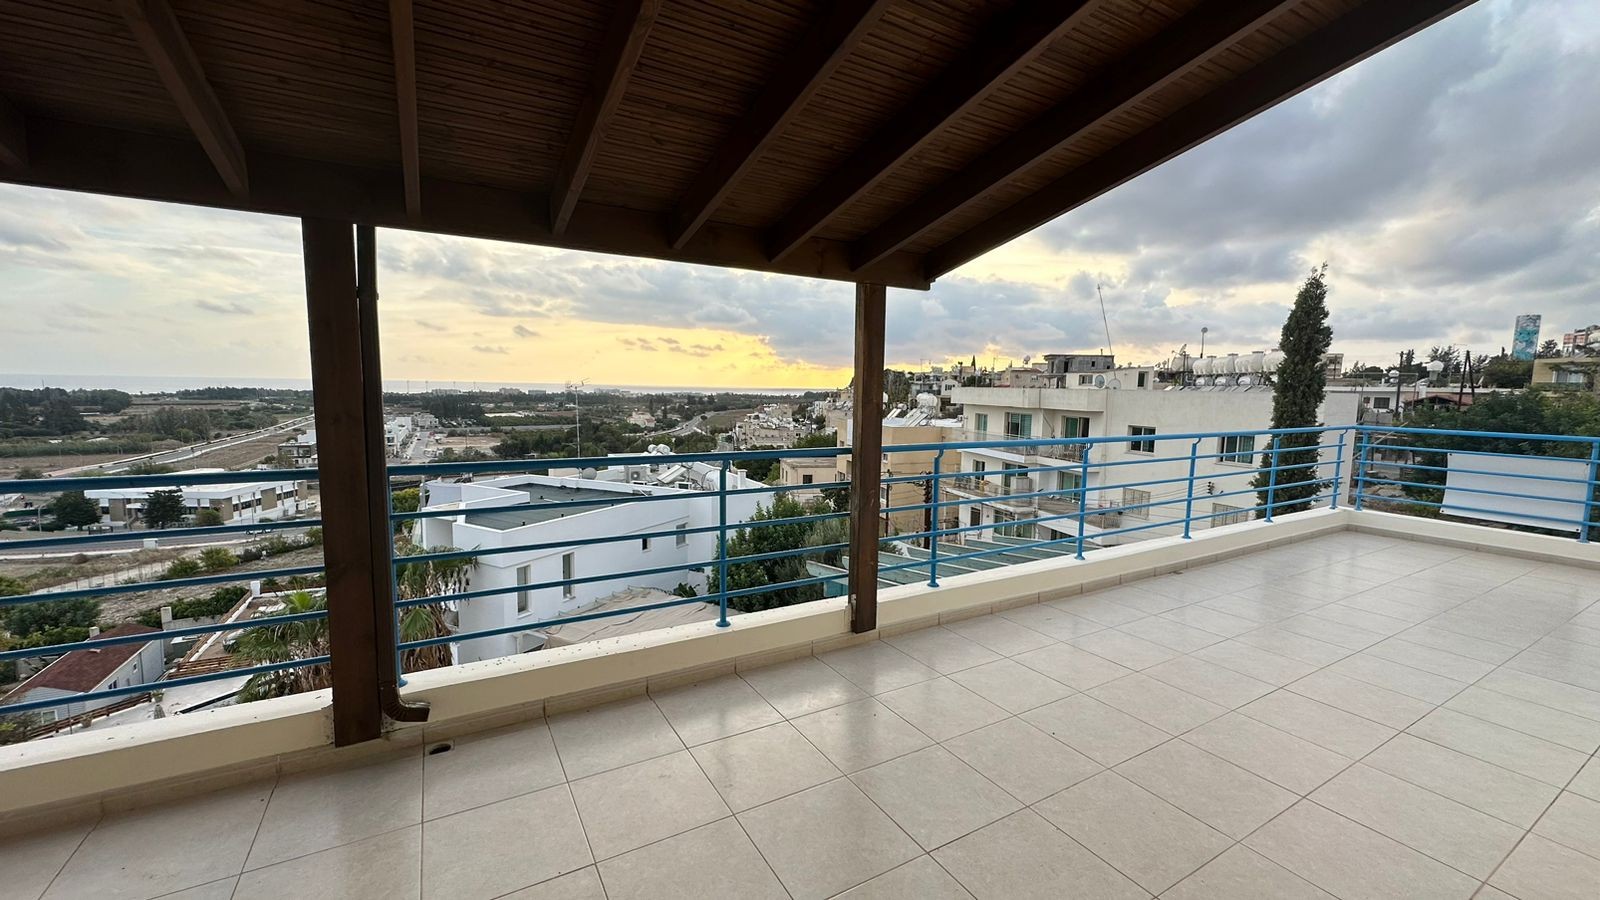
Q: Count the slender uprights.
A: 9